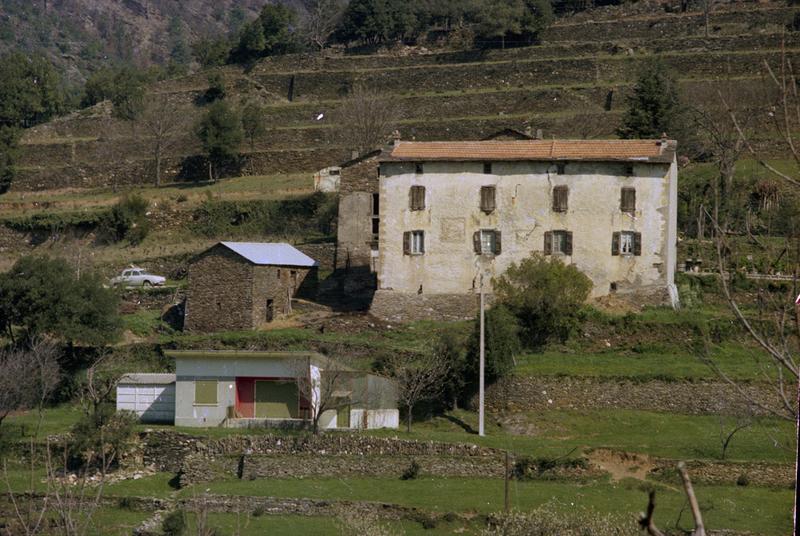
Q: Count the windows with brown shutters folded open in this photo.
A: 4